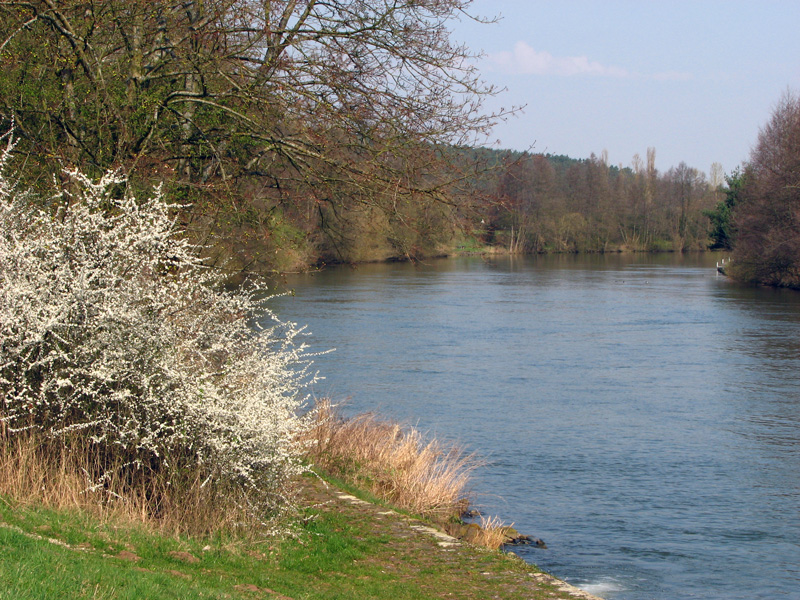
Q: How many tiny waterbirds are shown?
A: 3